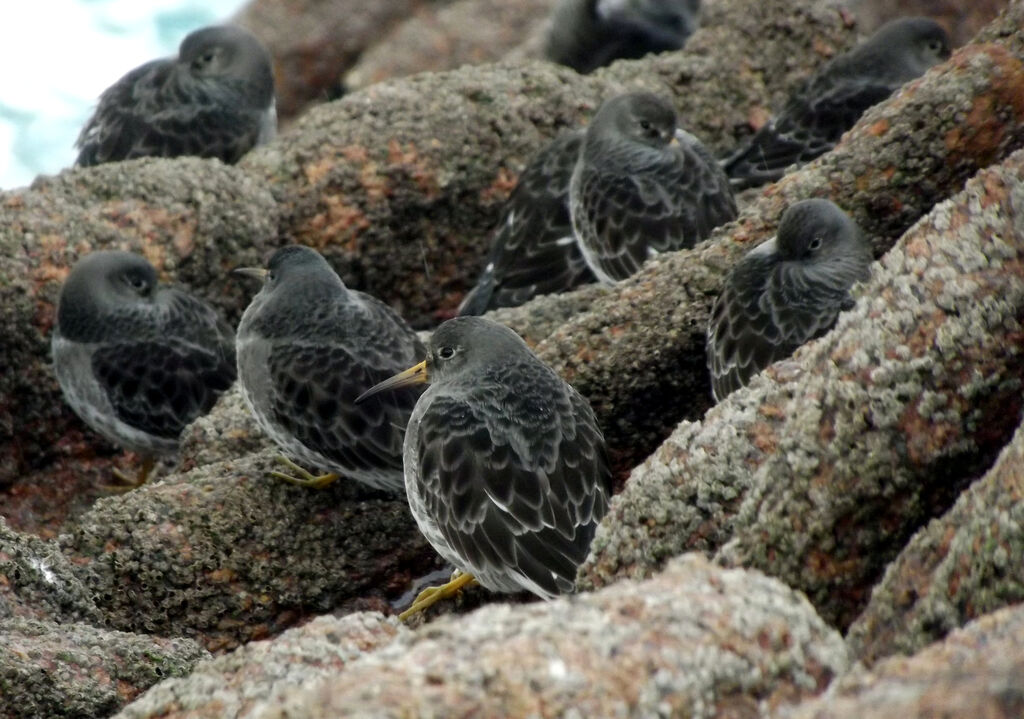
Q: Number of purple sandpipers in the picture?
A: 9